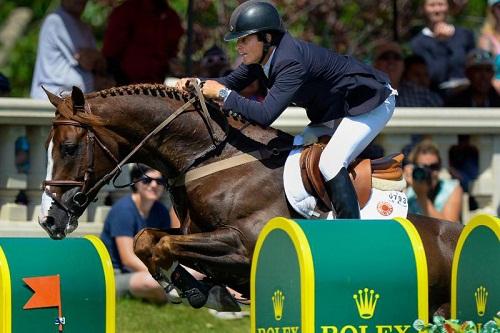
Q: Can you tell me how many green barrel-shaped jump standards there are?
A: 3